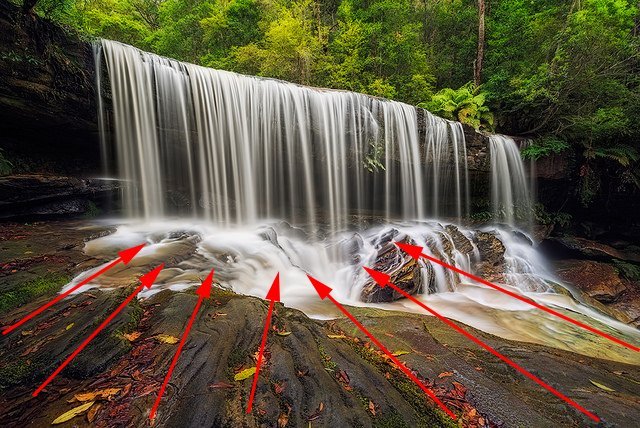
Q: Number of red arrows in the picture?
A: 7